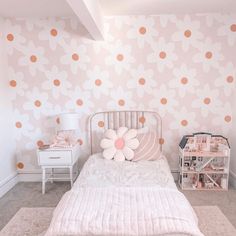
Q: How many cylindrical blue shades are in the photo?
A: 0